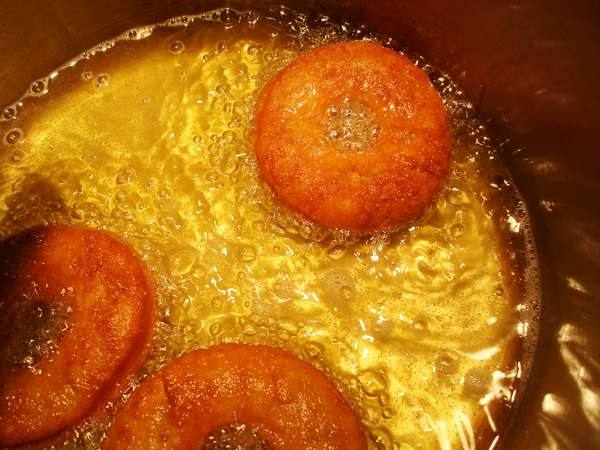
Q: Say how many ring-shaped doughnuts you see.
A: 3